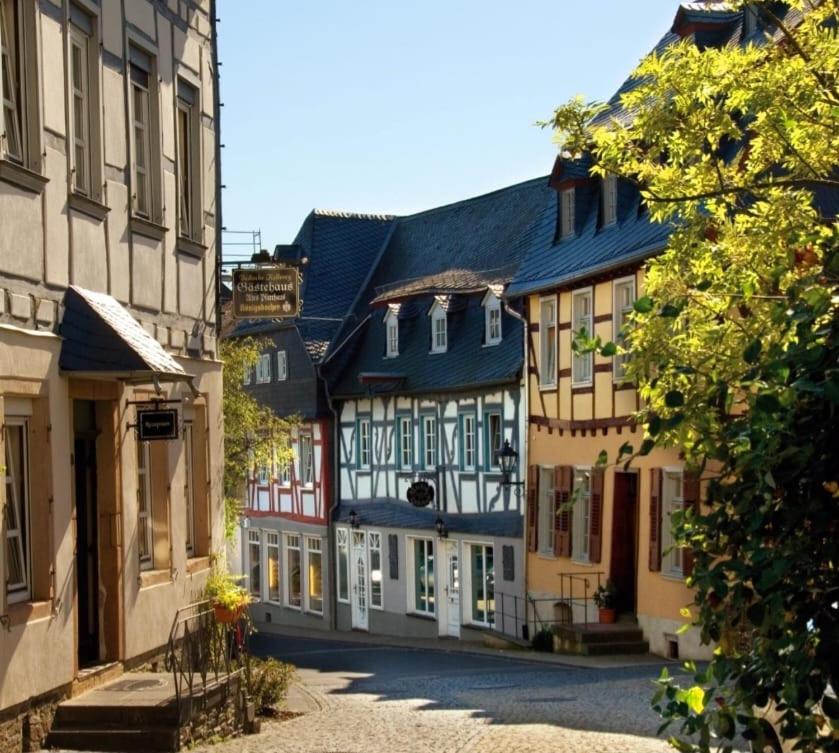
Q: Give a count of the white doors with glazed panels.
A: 2